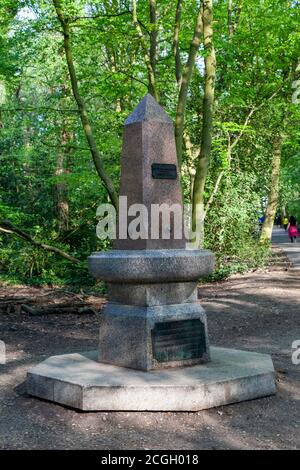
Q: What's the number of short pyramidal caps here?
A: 1